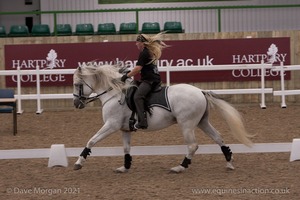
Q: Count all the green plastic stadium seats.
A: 9